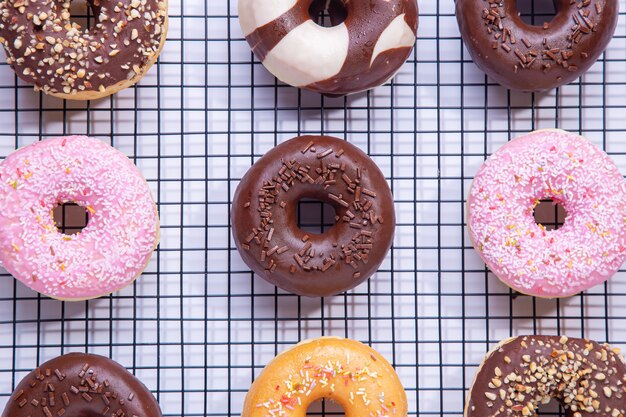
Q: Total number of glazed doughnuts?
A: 9